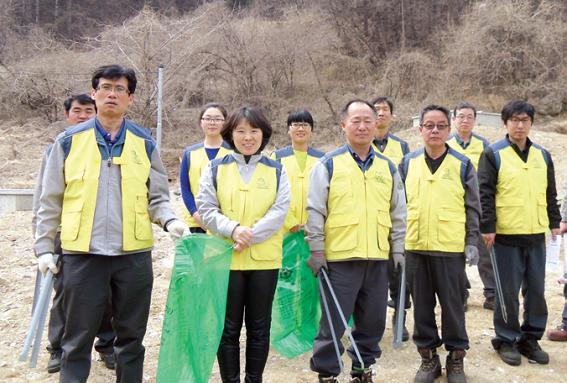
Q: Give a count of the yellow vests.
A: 9